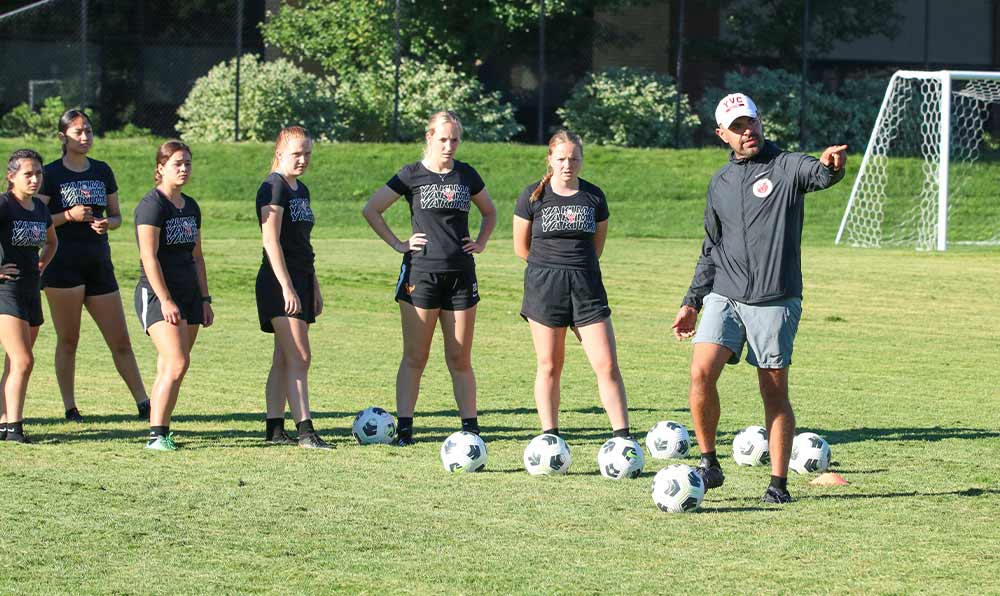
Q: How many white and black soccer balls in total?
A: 8